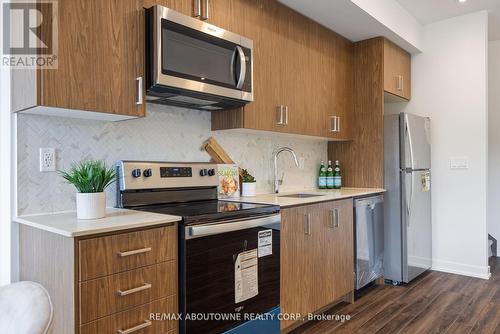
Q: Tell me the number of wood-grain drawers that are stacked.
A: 3